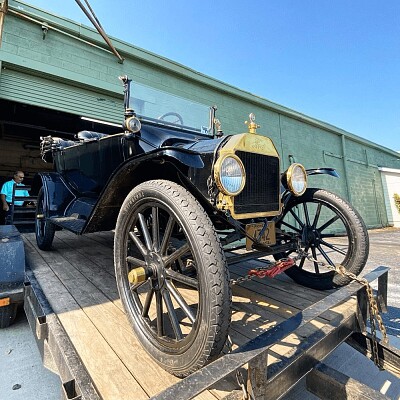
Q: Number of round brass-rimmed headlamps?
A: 2